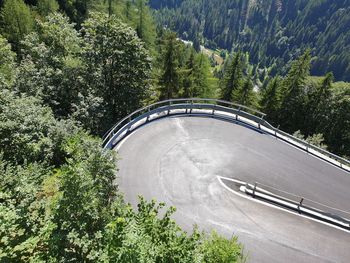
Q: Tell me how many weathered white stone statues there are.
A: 0